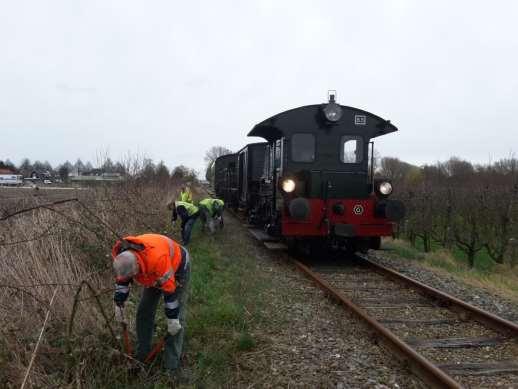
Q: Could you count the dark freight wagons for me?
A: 2